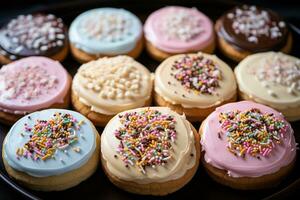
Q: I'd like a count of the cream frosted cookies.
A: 4